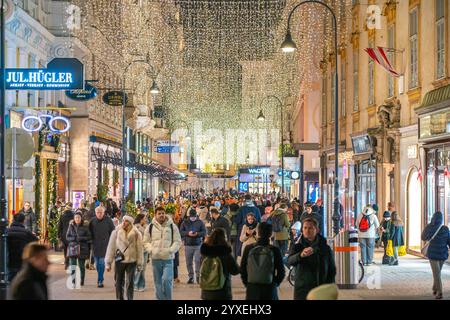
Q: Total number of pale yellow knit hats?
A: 1